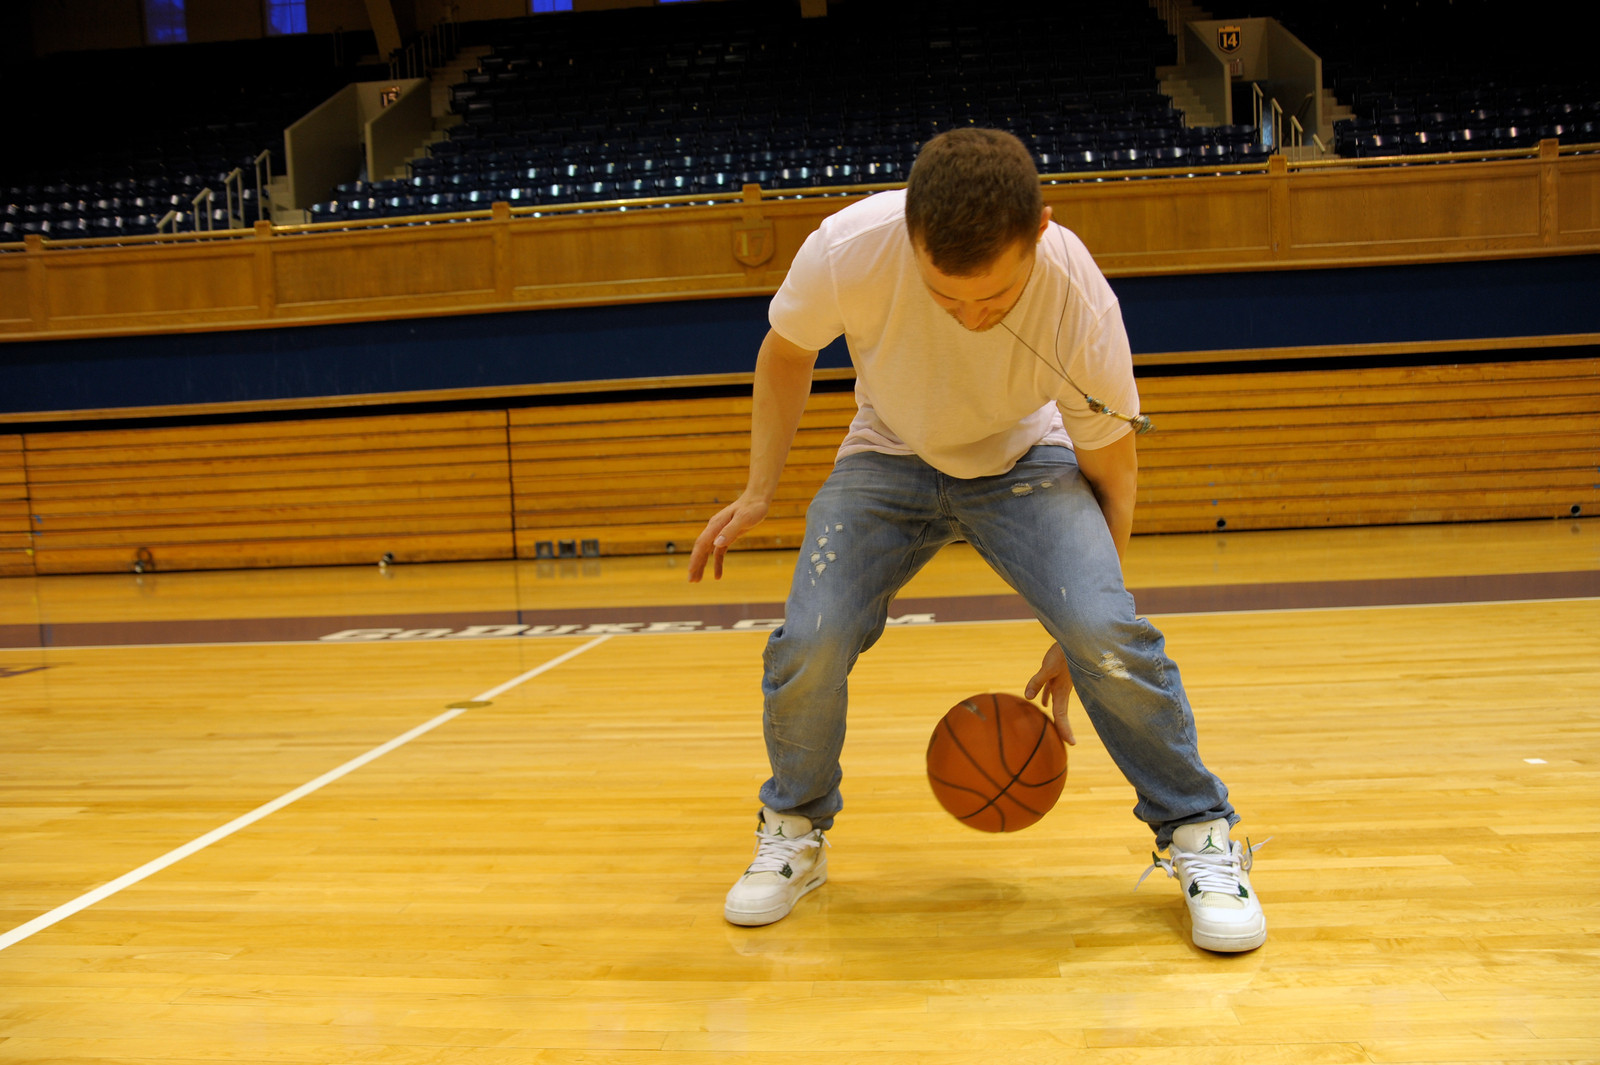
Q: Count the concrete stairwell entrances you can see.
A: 2